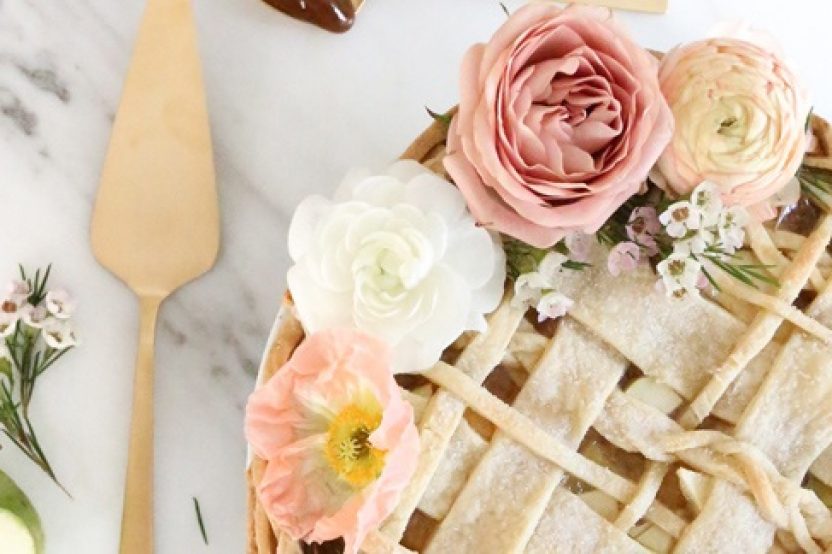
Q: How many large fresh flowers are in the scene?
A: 4